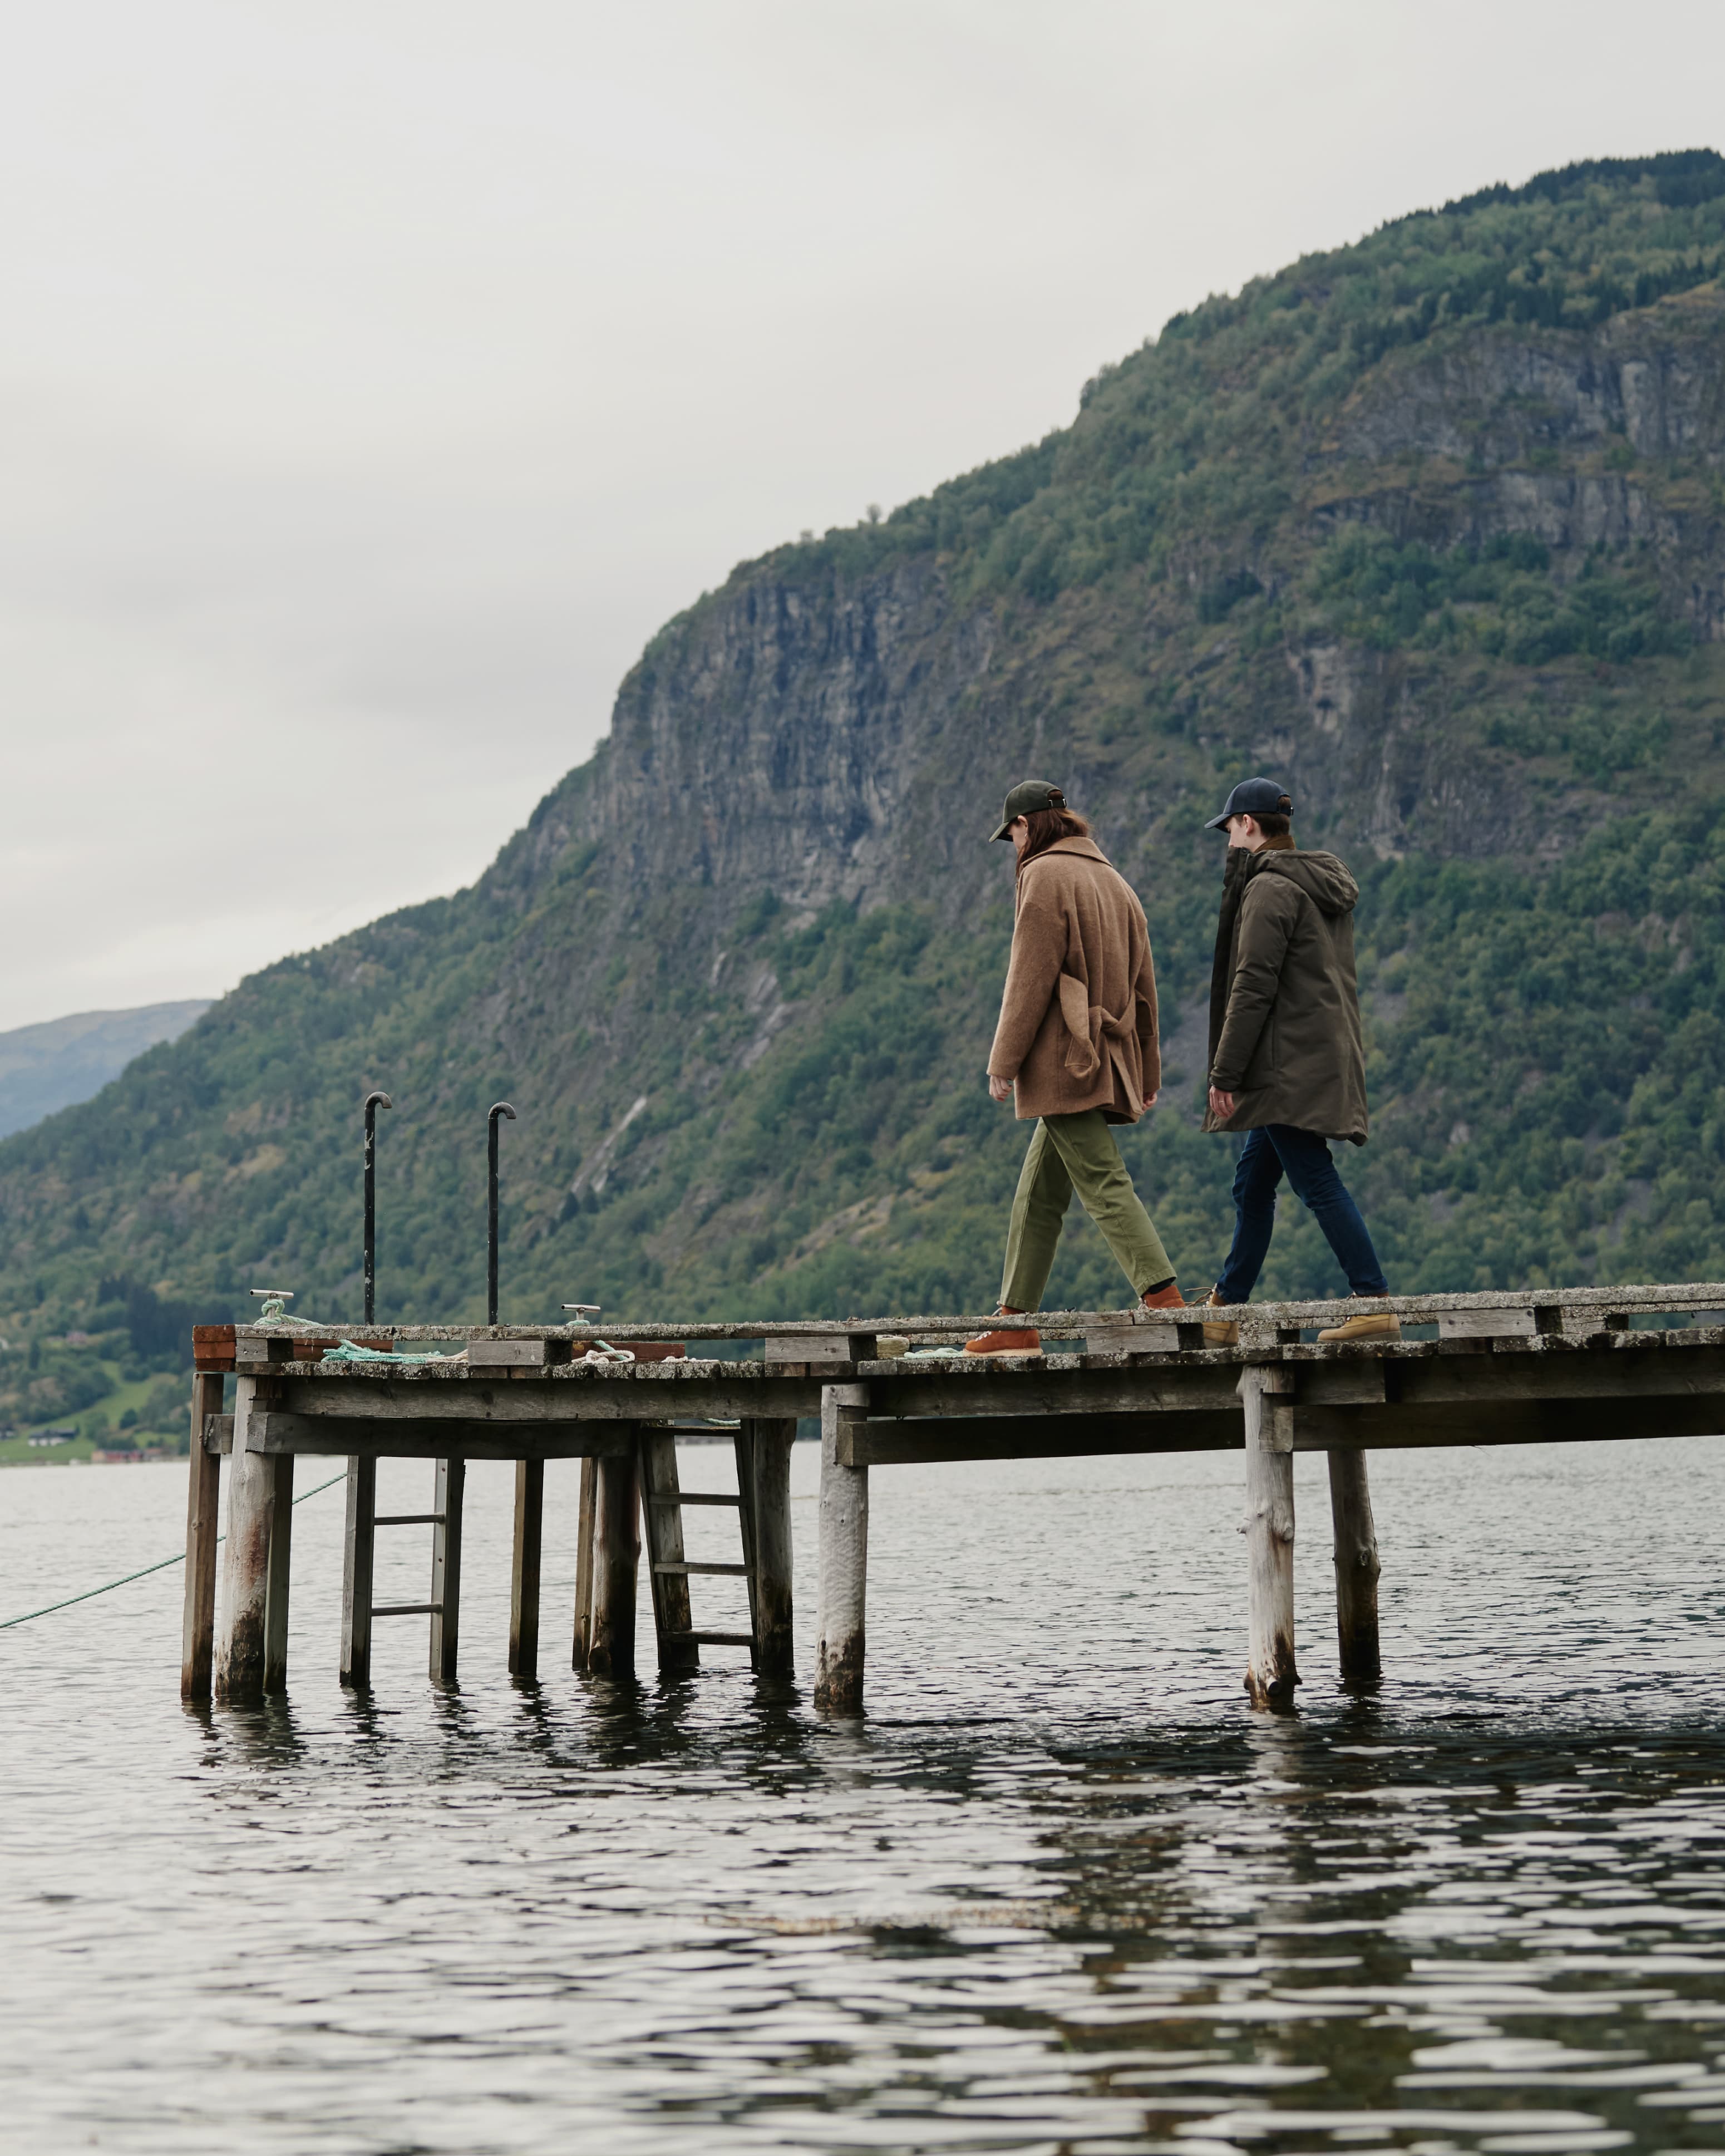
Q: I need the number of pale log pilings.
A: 3